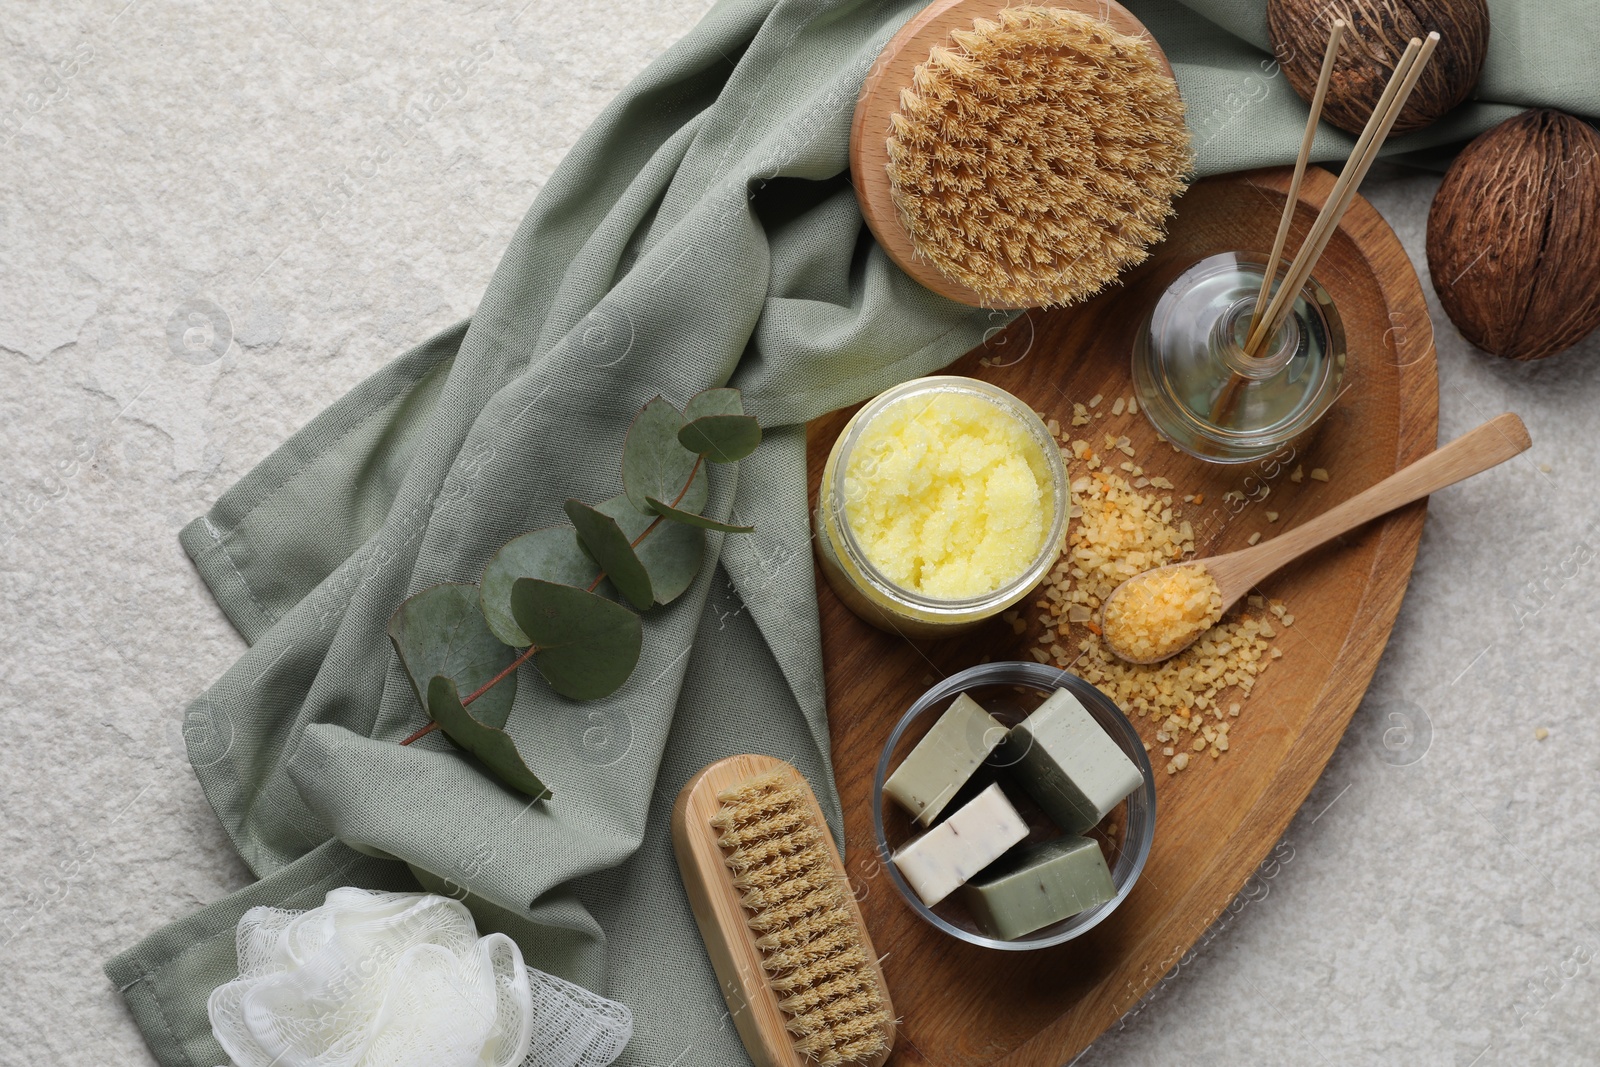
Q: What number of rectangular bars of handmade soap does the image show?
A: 4